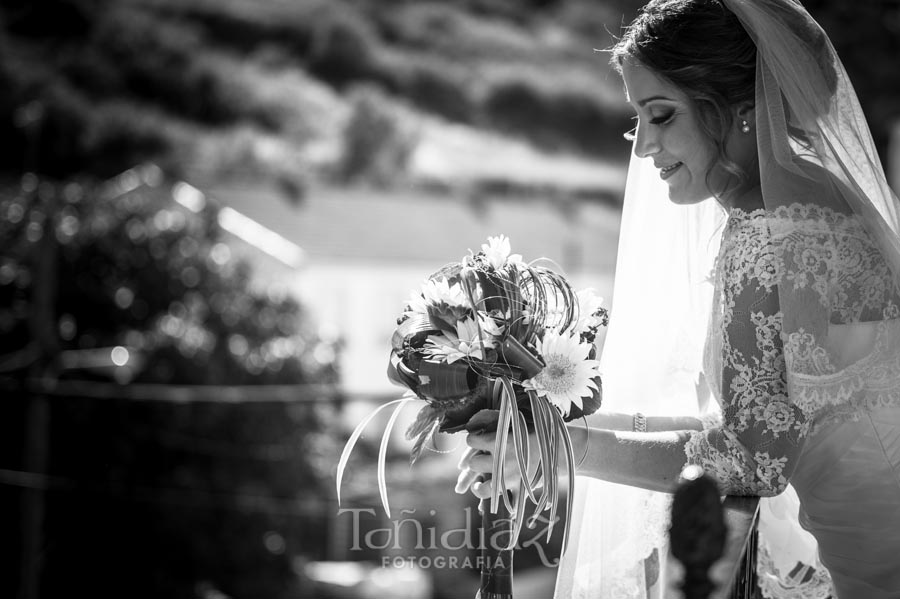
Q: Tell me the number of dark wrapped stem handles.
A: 1